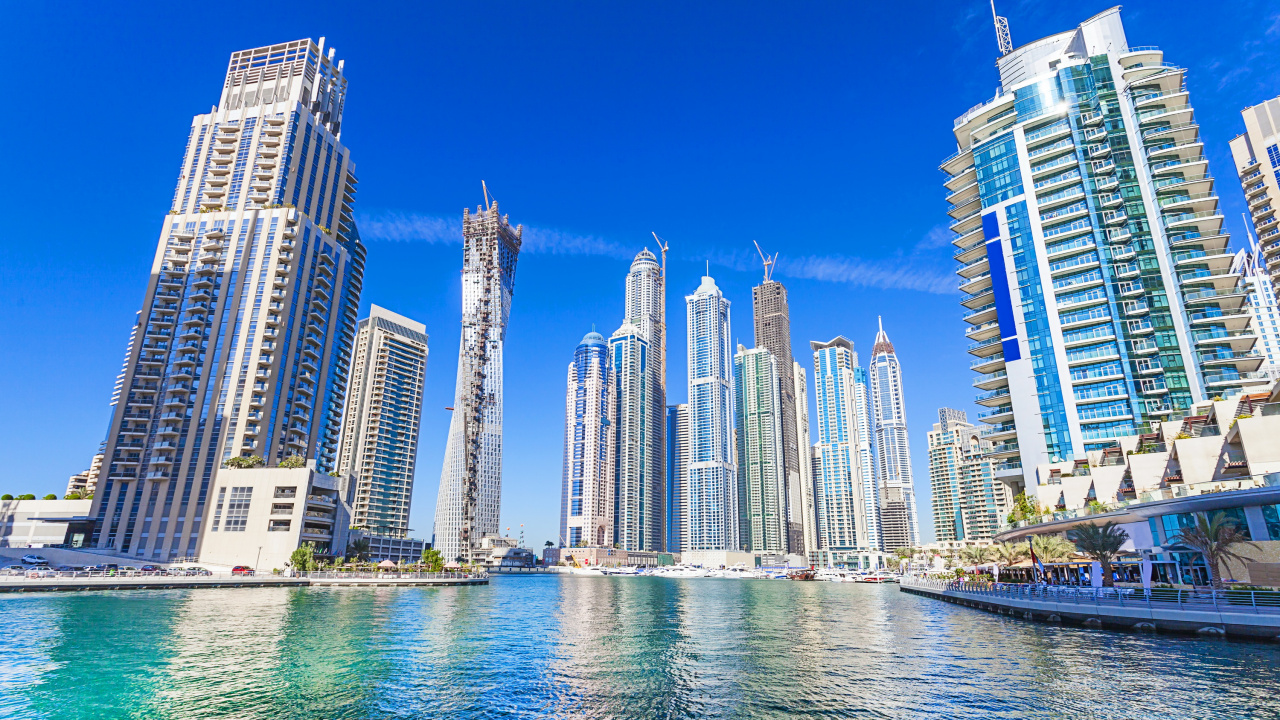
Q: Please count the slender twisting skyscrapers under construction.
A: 1